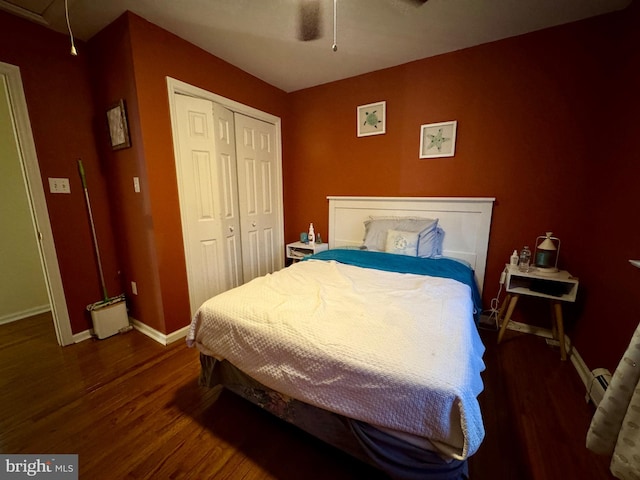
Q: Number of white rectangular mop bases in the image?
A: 1